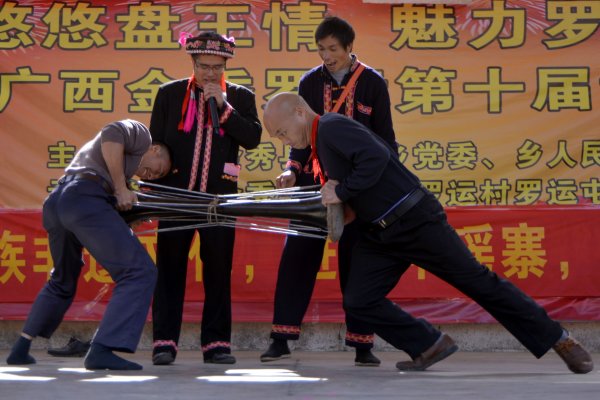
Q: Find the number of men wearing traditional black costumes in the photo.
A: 2